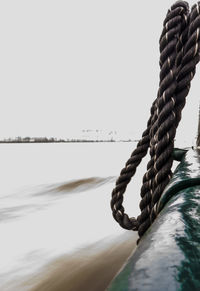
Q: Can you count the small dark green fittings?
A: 1